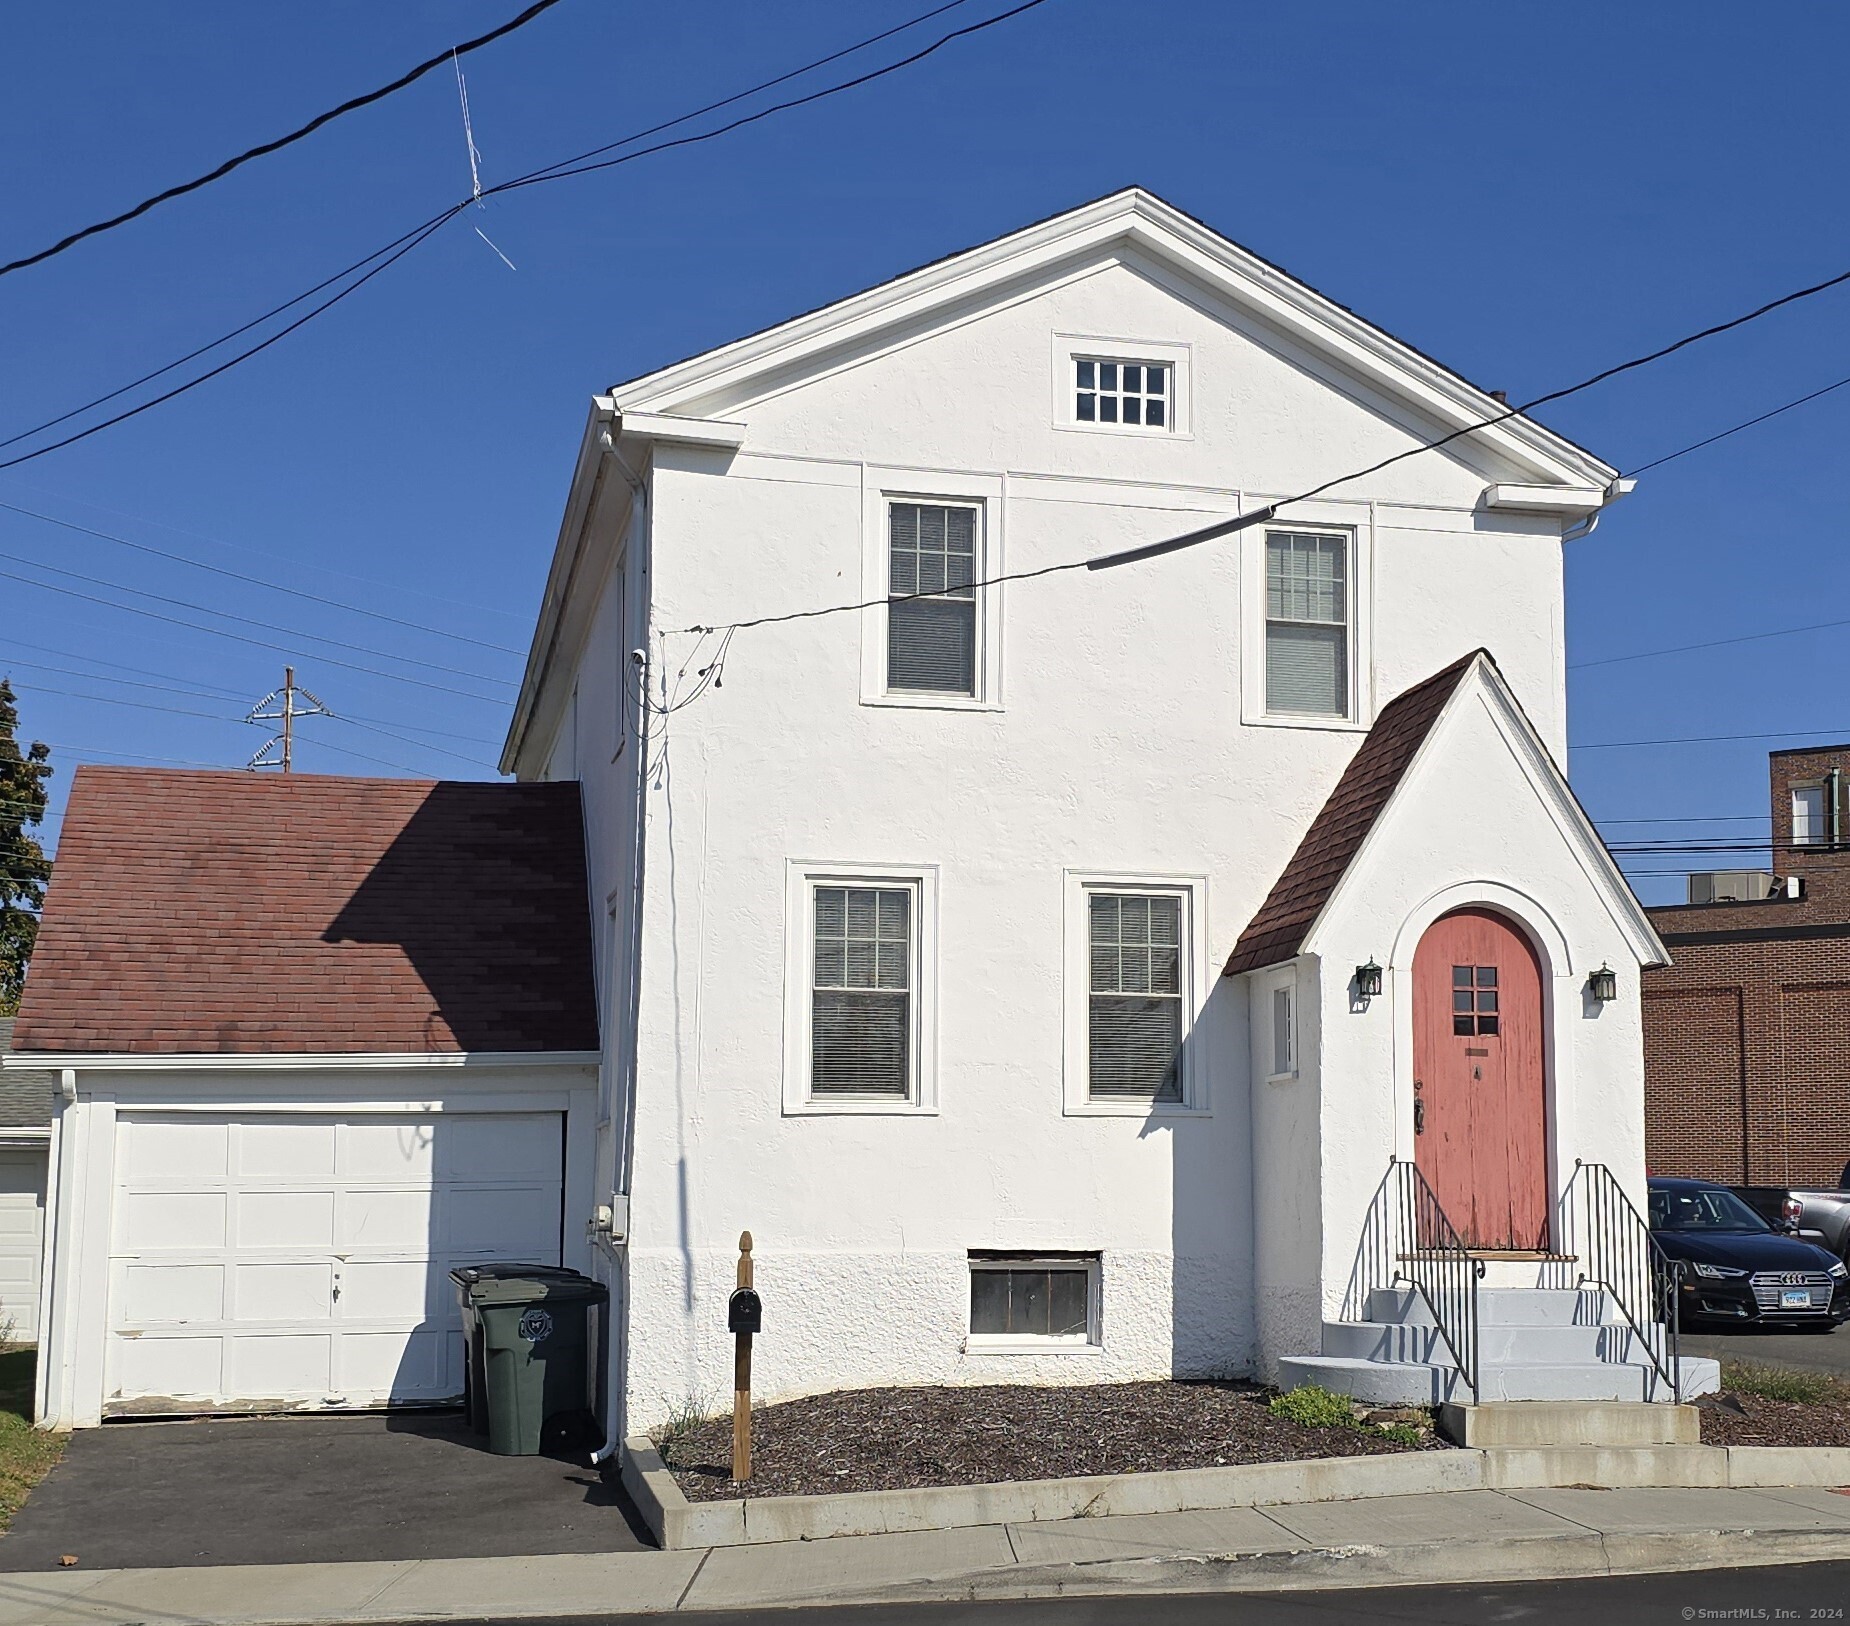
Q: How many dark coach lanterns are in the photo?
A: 2